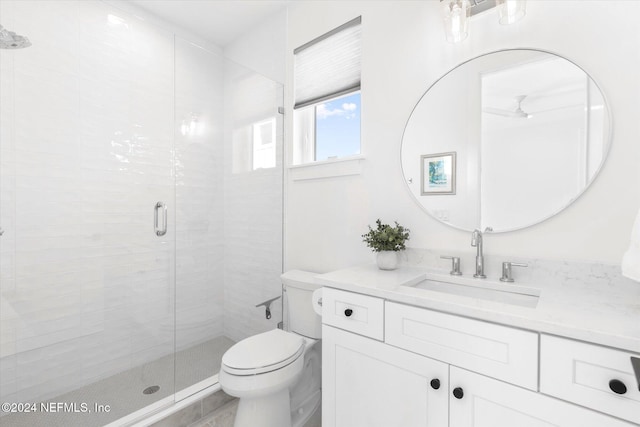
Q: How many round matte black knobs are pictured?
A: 4